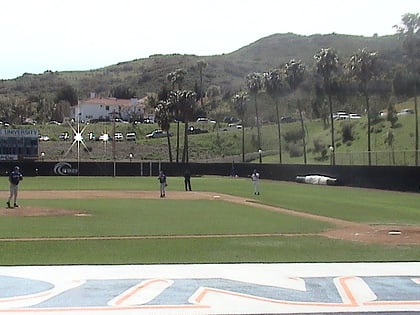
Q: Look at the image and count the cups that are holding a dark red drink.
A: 0